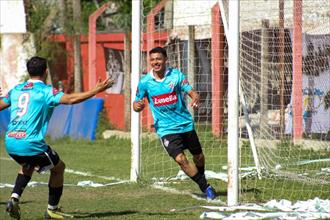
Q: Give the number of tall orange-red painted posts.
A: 4